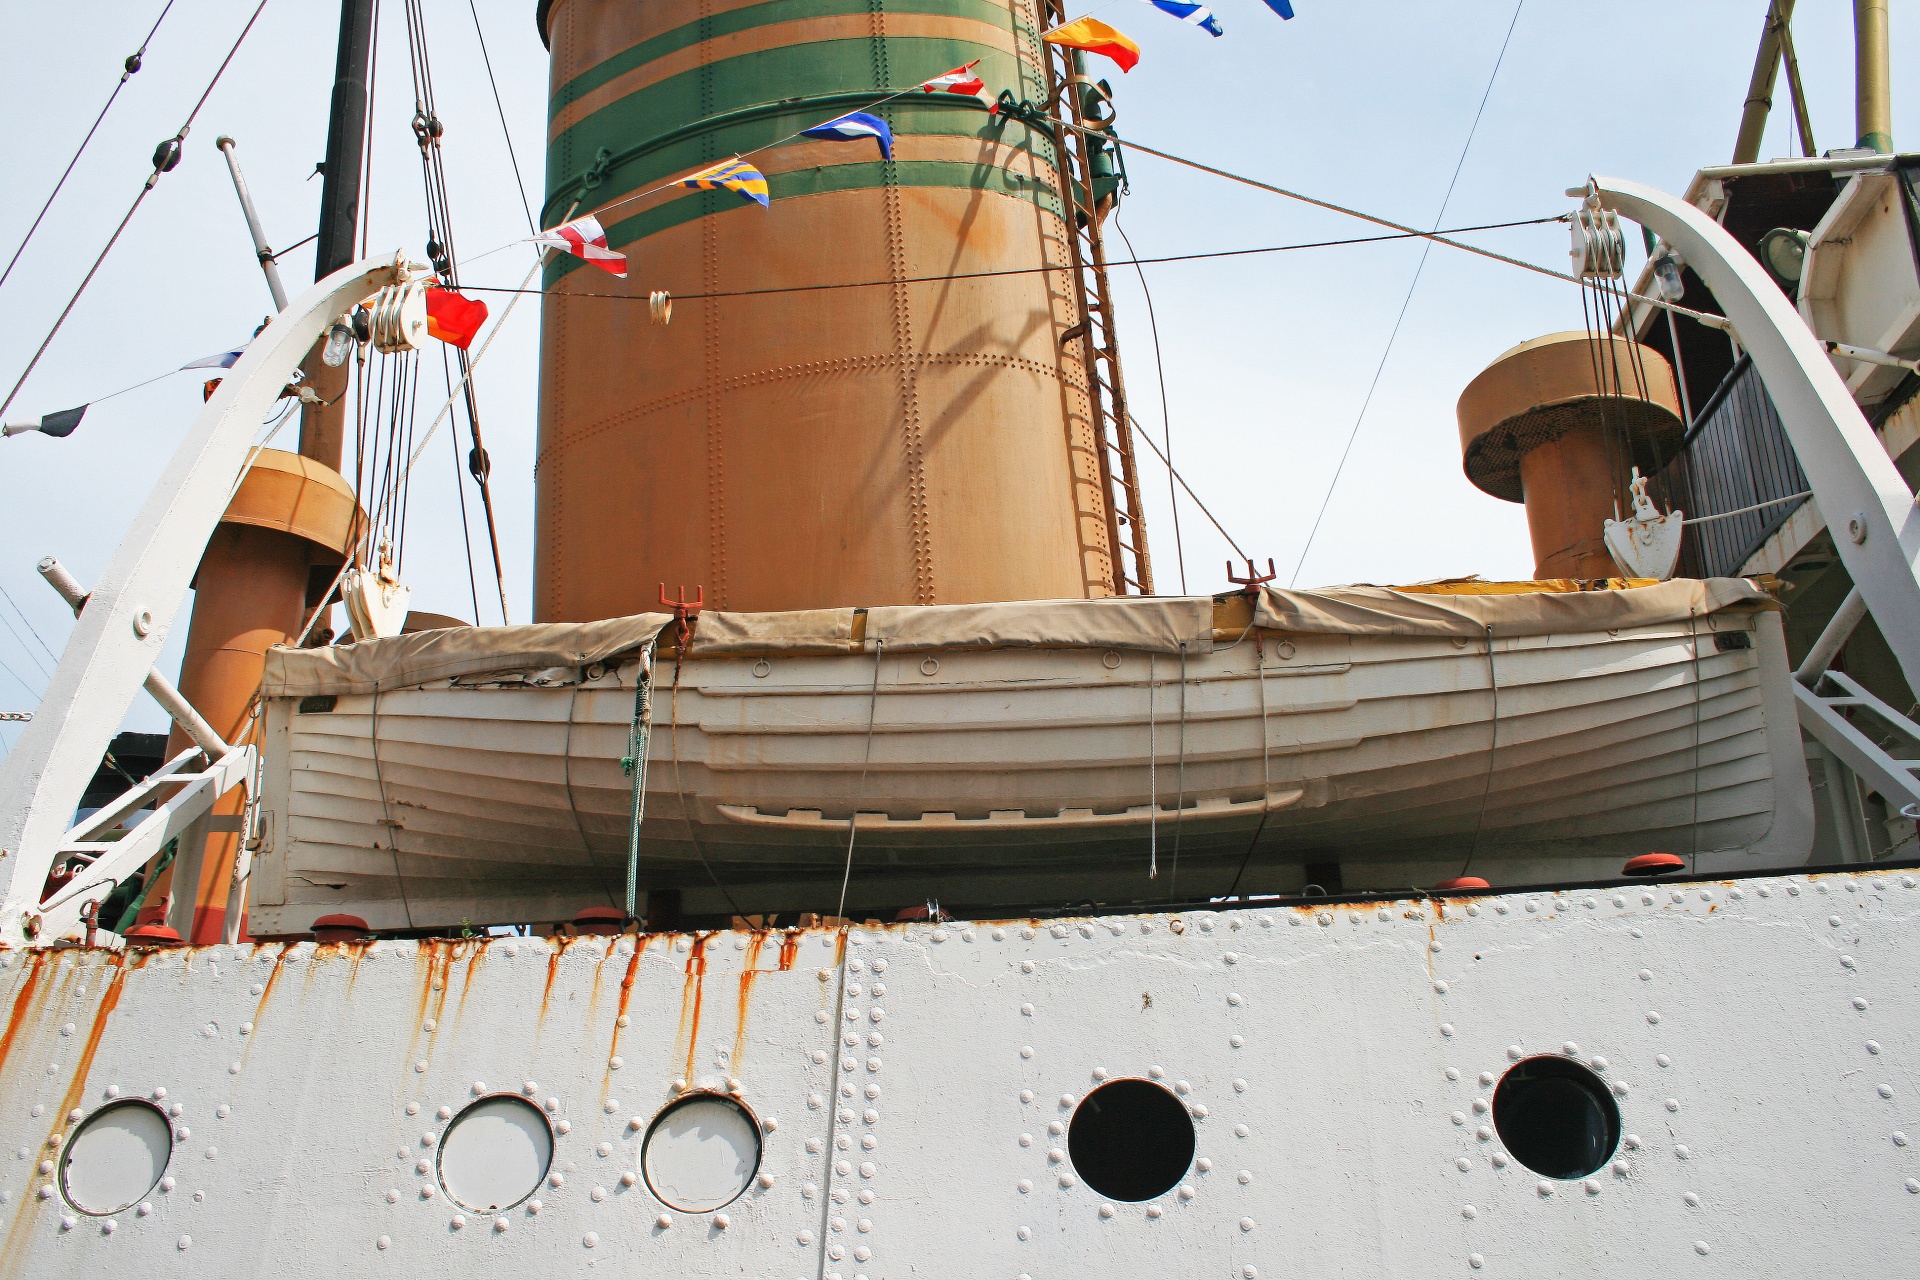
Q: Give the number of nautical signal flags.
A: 10